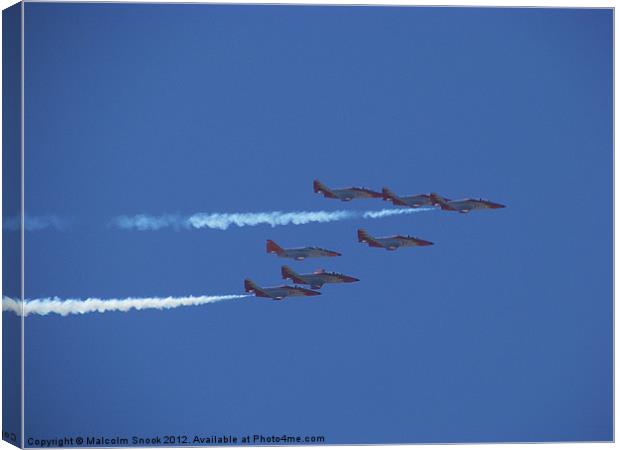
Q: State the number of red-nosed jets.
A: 7